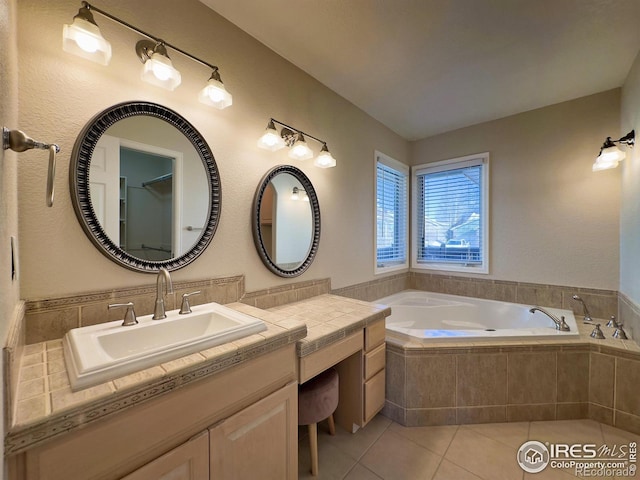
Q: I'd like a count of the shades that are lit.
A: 8